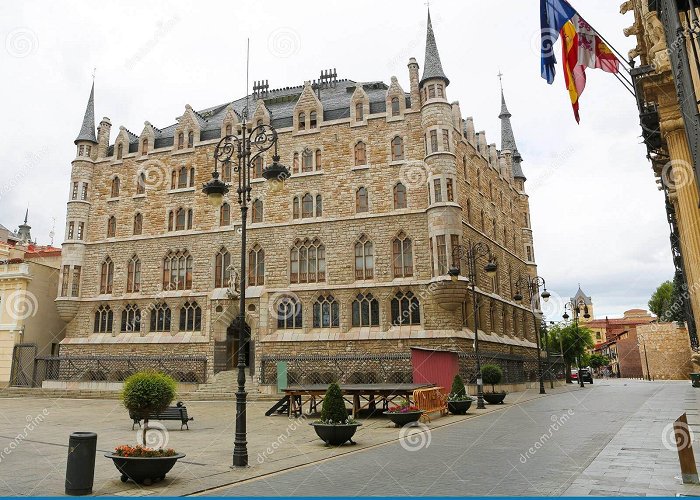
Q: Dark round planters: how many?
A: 5